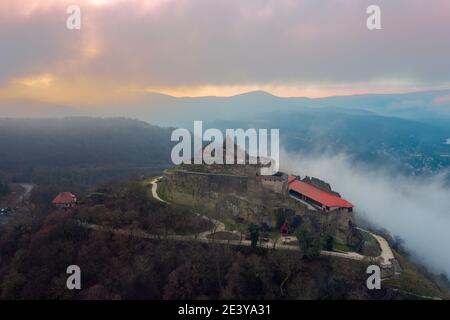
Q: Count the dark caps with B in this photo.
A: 0